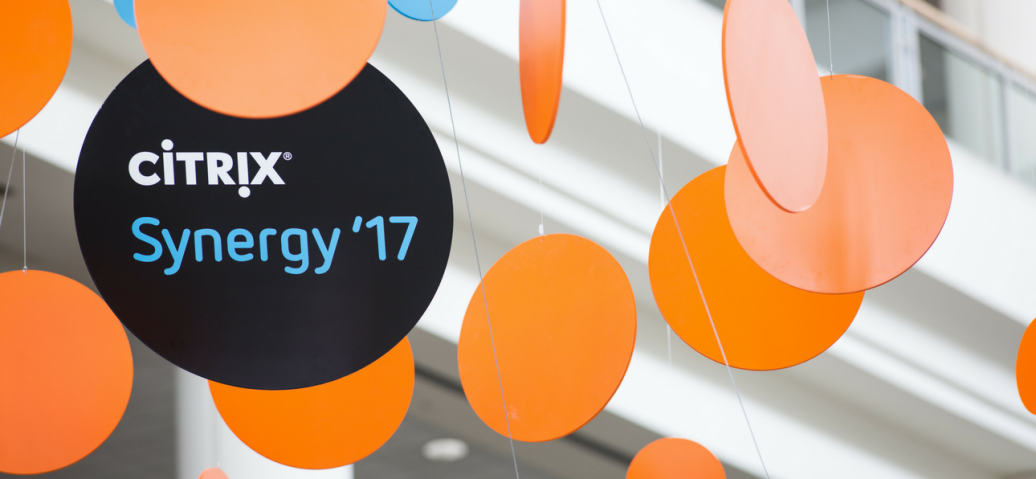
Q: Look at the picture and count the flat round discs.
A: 15